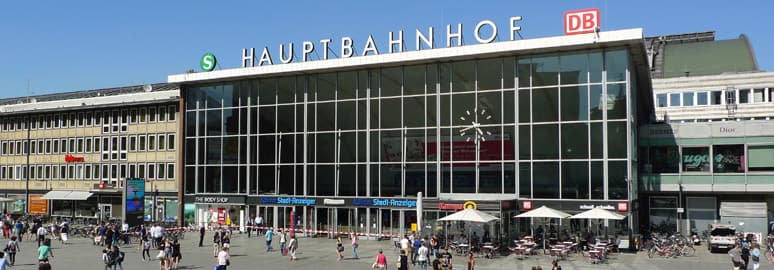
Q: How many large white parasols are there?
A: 3